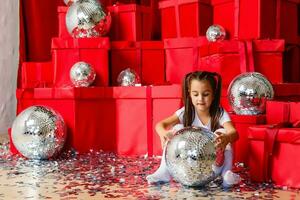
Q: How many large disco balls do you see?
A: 4